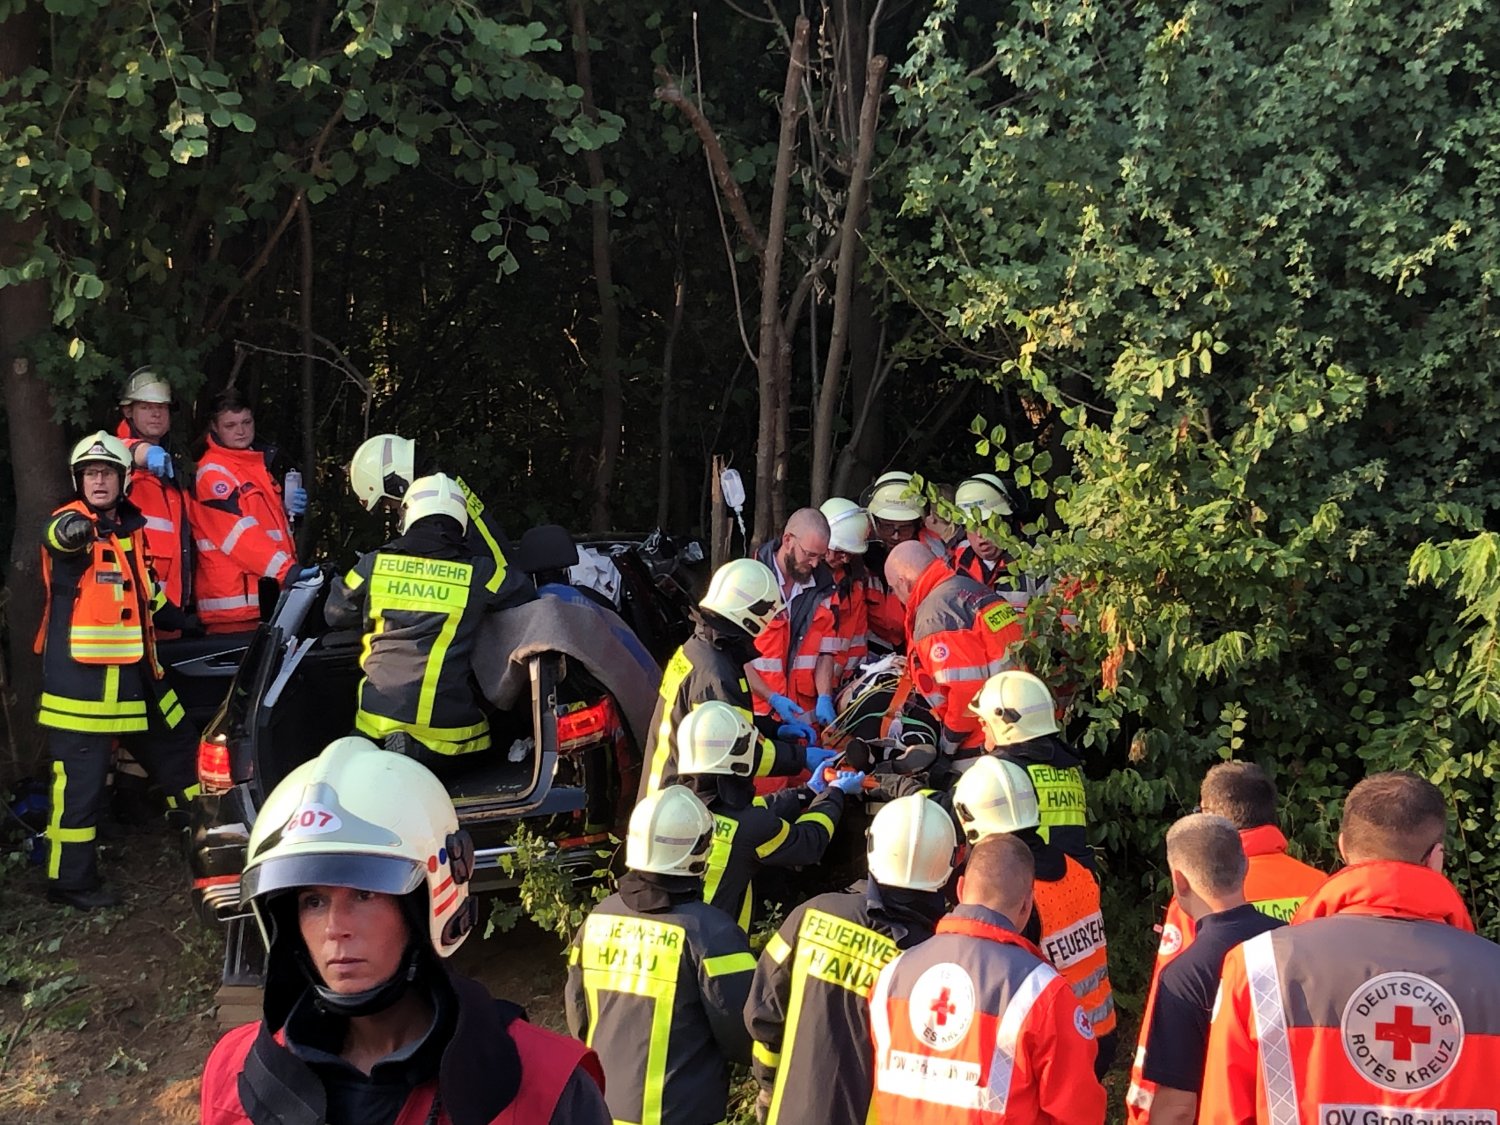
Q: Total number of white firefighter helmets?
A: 14